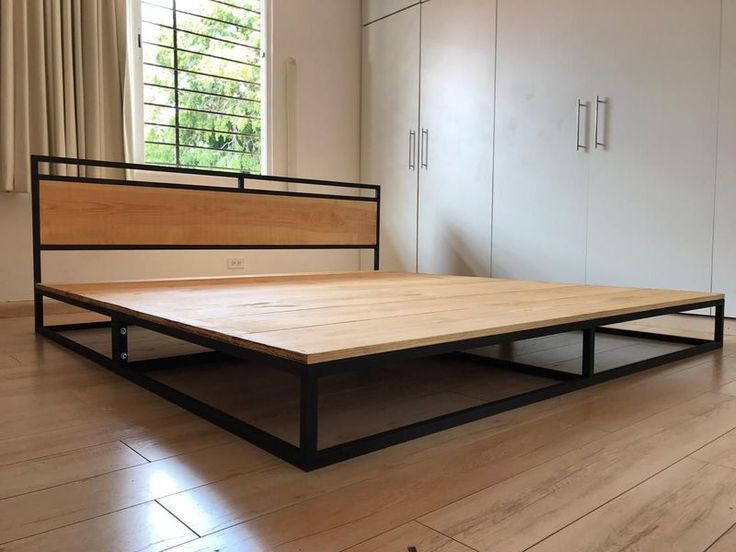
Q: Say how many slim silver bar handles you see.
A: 4